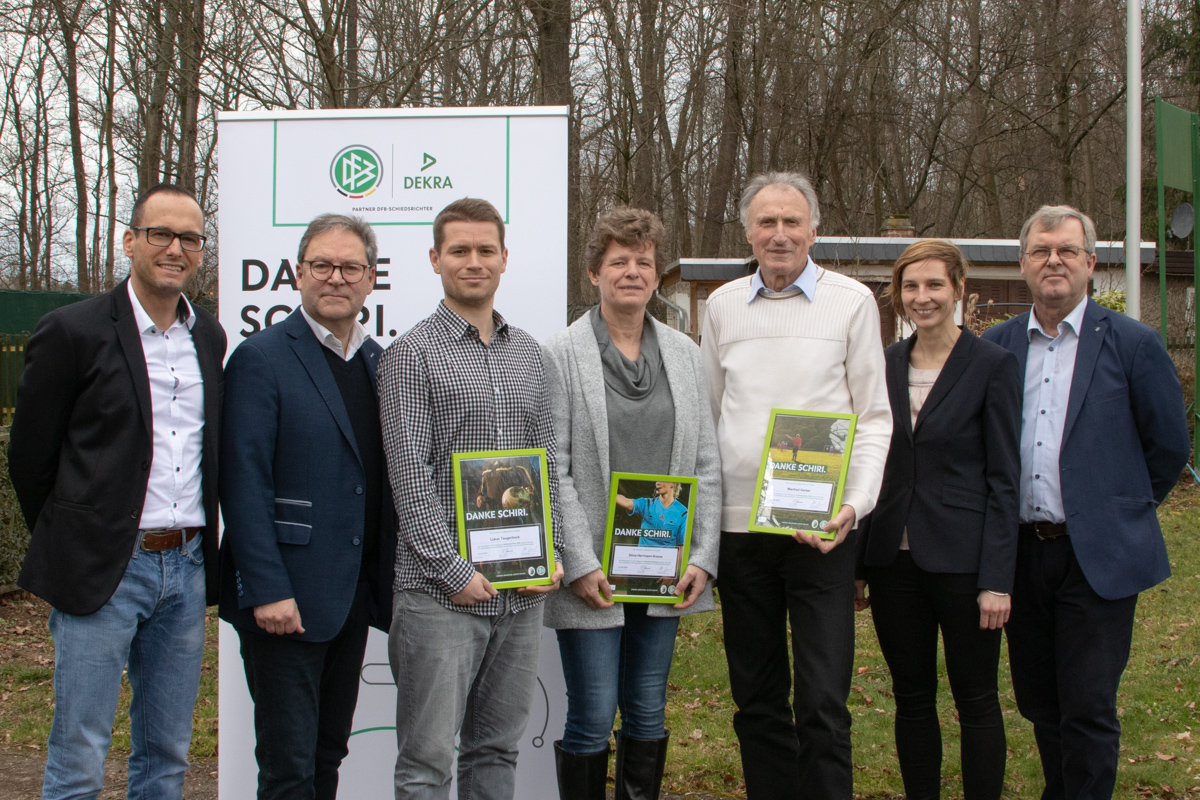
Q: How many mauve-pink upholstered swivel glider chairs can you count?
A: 0